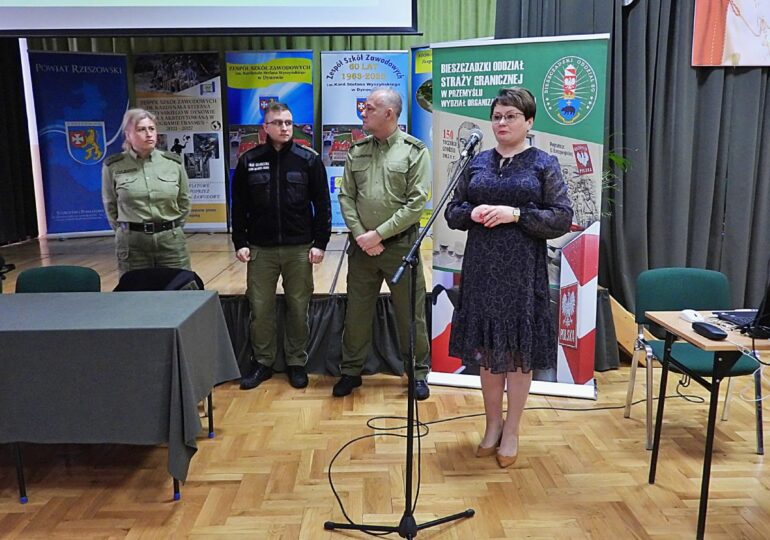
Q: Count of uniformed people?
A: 3